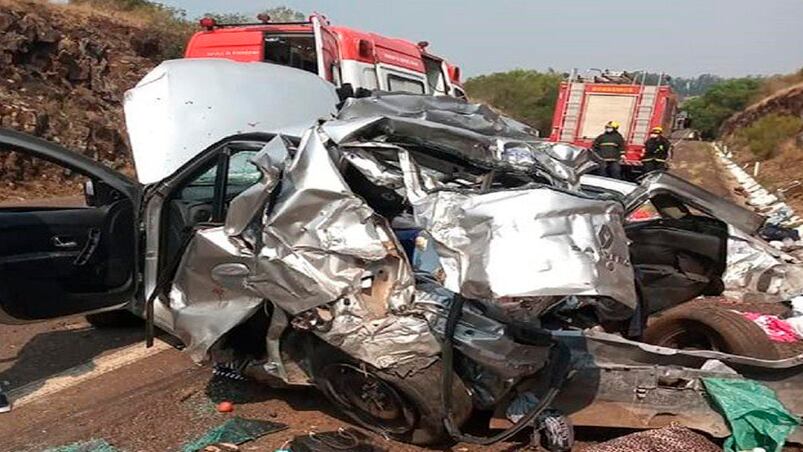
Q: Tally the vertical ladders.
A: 2